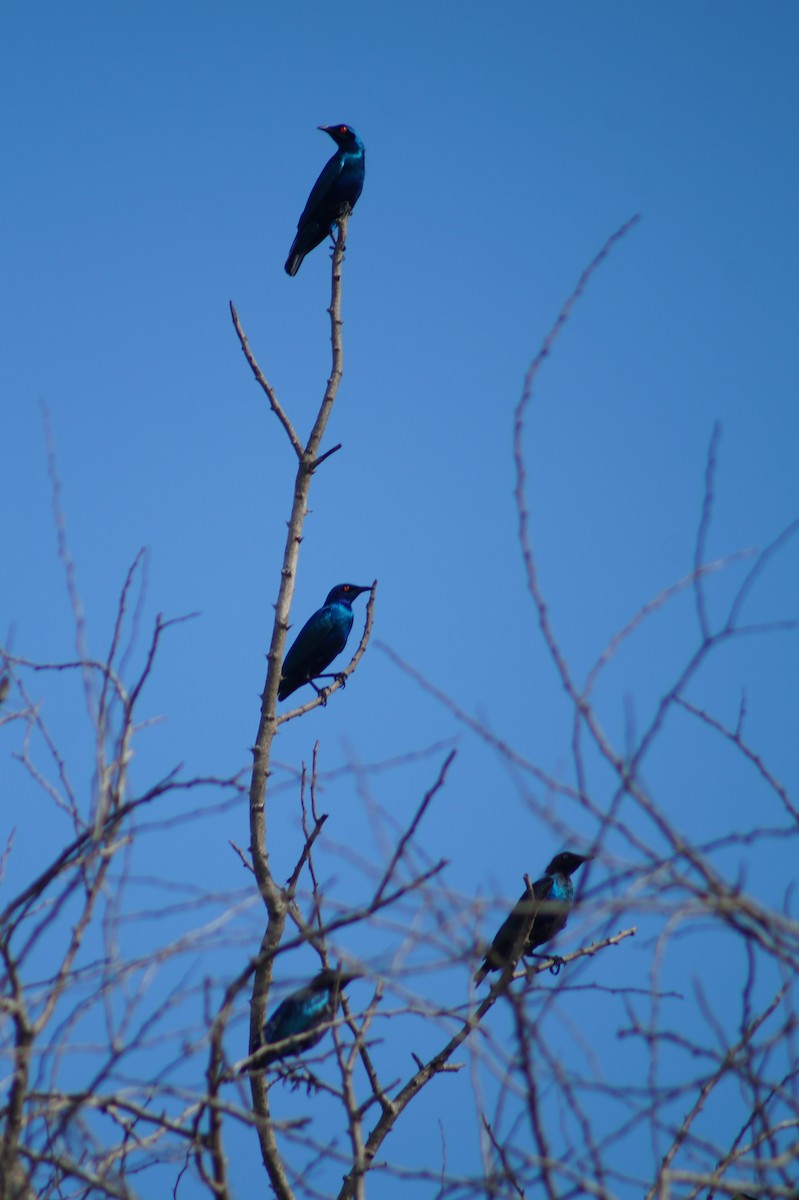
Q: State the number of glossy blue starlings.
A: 4